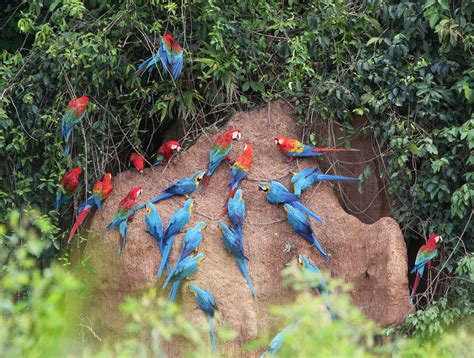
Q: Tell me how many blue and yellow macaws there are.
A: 13